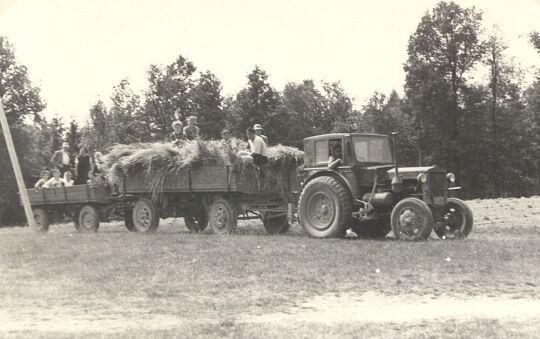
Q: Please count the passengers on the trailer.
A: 11